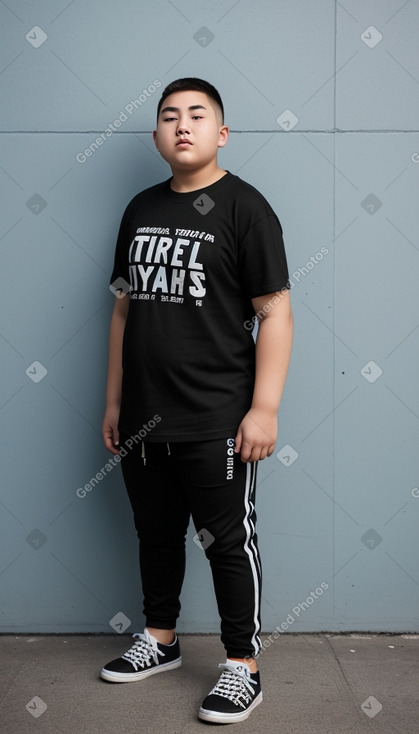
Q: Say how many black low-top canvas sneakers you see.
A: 2